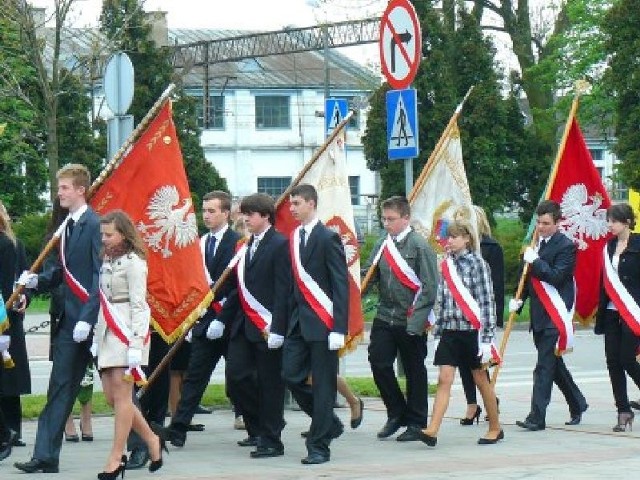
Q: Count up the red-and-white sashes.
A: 9